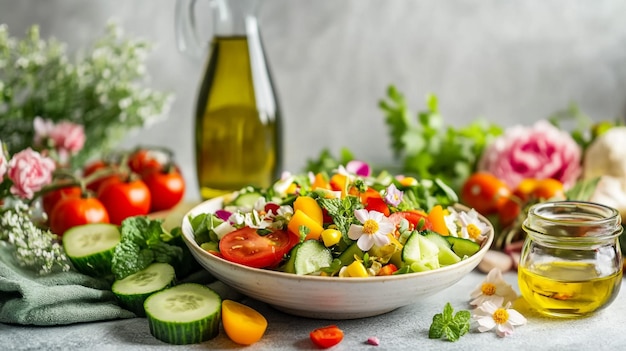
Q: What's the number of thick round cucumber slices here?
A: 3